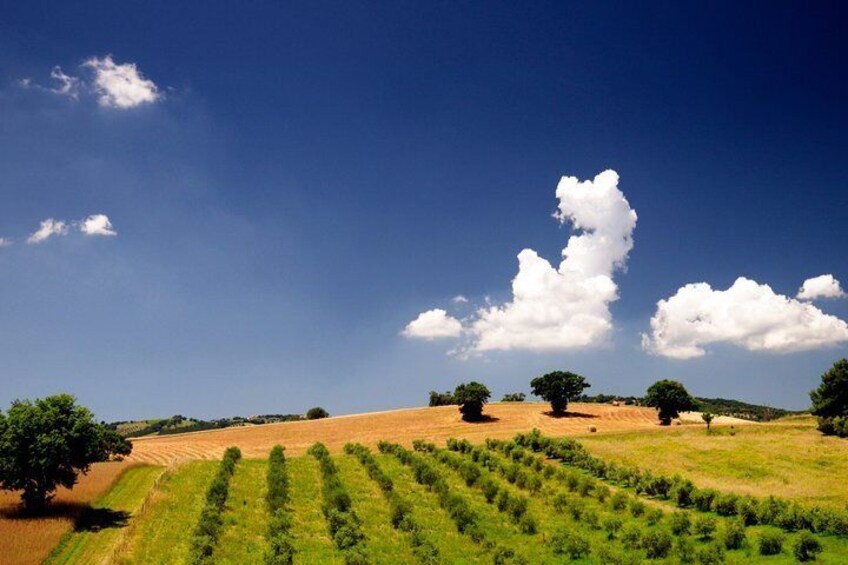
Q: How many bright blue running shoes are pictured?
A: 0